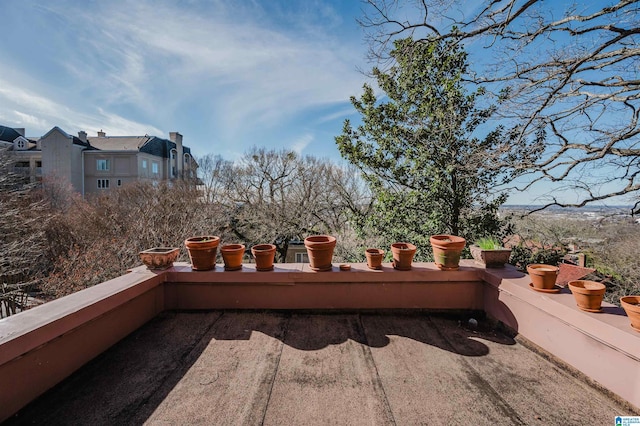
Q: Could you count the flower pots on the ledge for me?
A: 12